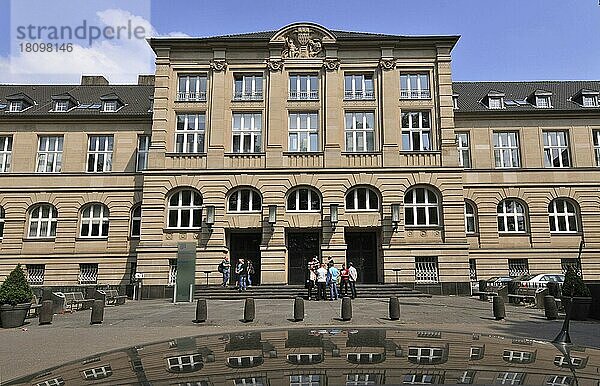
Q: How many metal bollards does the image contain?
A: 9